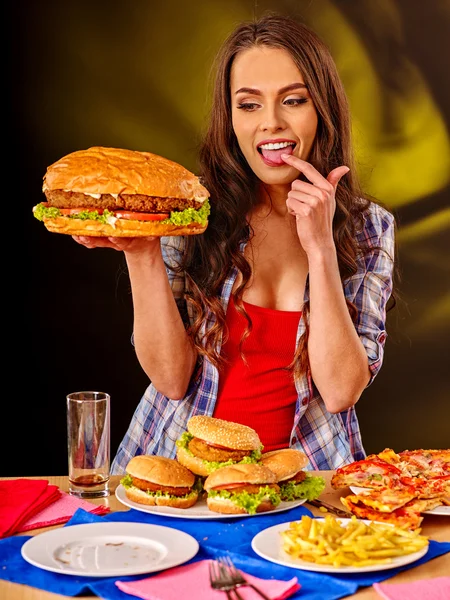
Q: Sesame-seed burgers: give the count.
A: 1